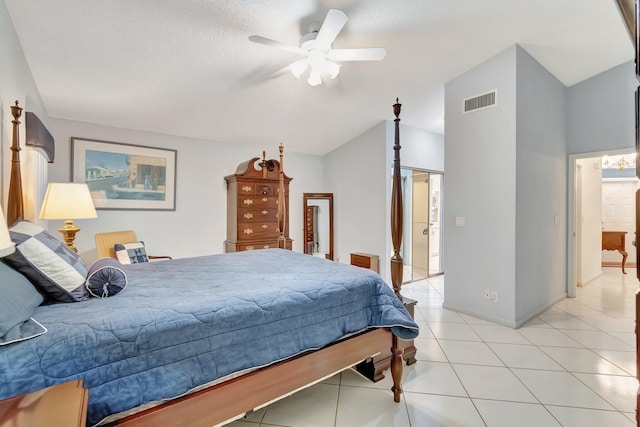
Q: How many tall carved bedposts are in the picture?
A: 3